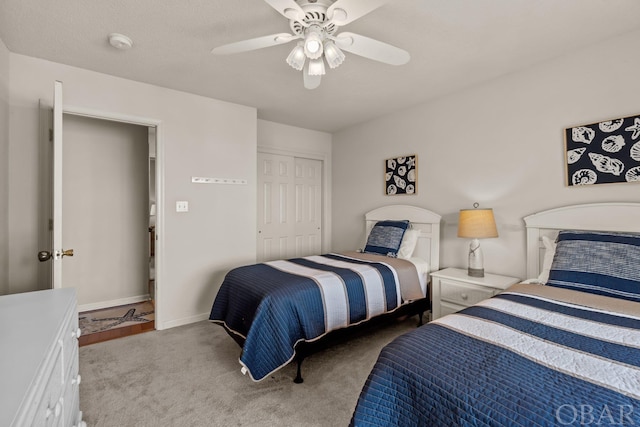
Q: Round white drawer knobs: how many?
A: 5